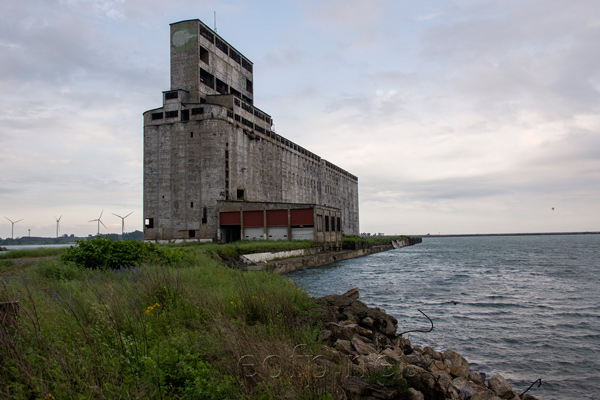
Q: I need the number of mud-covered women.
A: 0